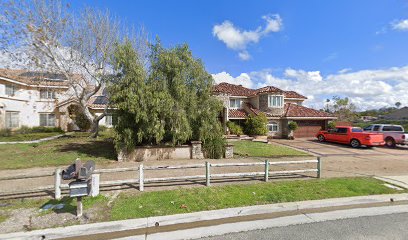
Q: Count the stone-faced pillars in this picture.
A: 2